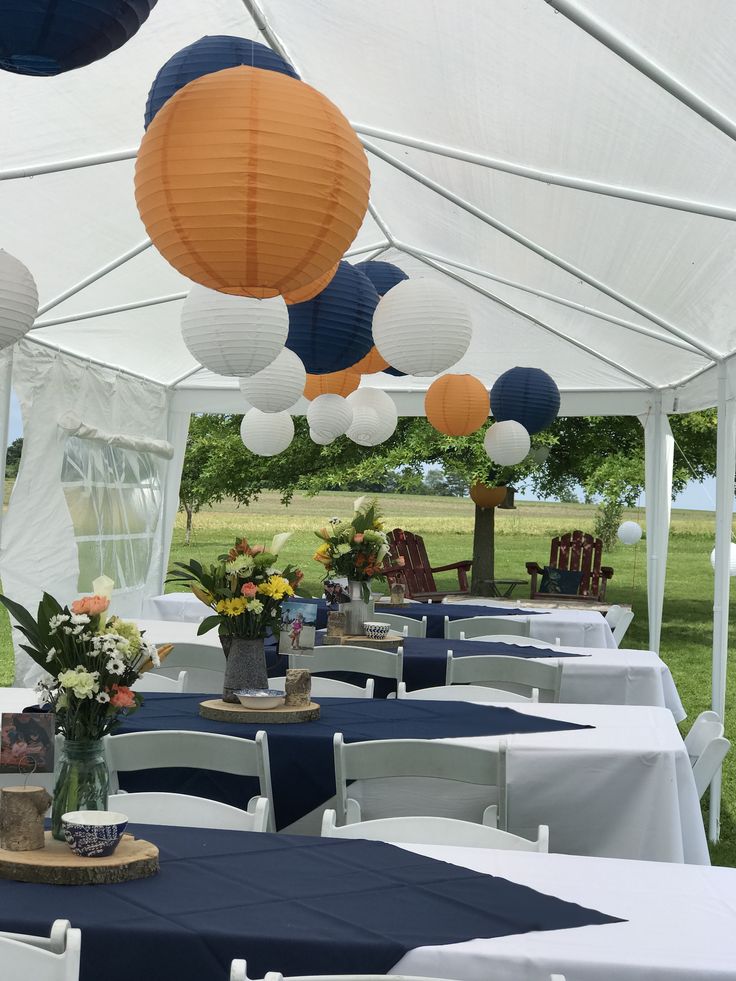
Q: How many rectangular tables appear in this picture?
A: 4